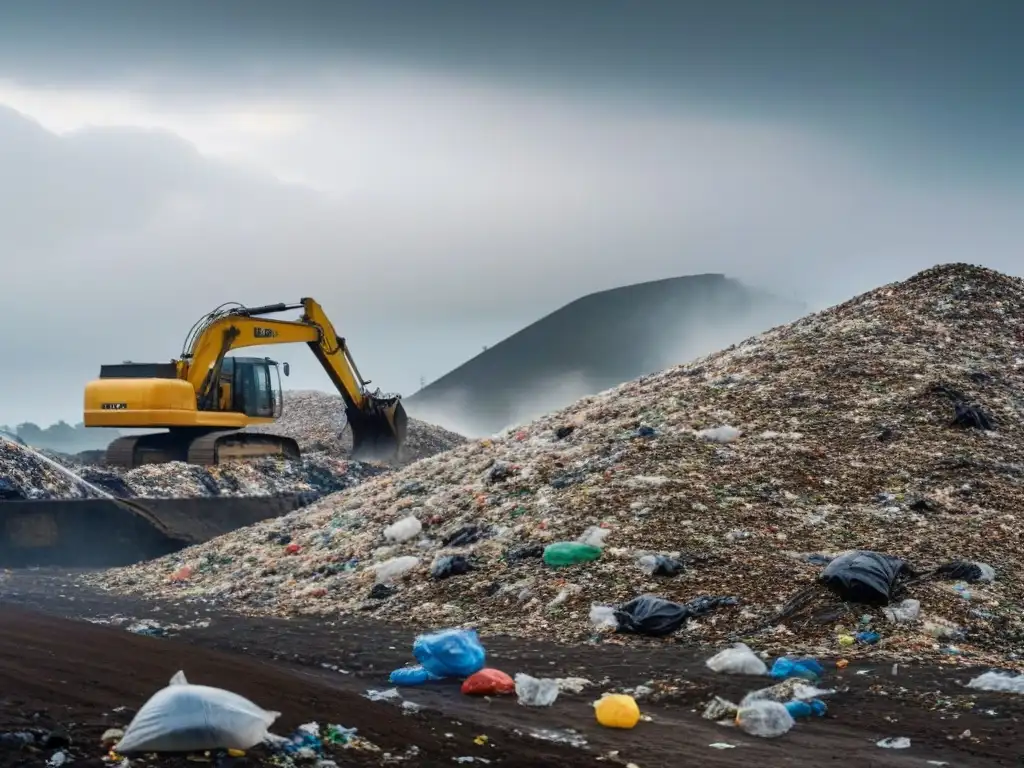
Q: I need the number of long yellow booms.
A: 1